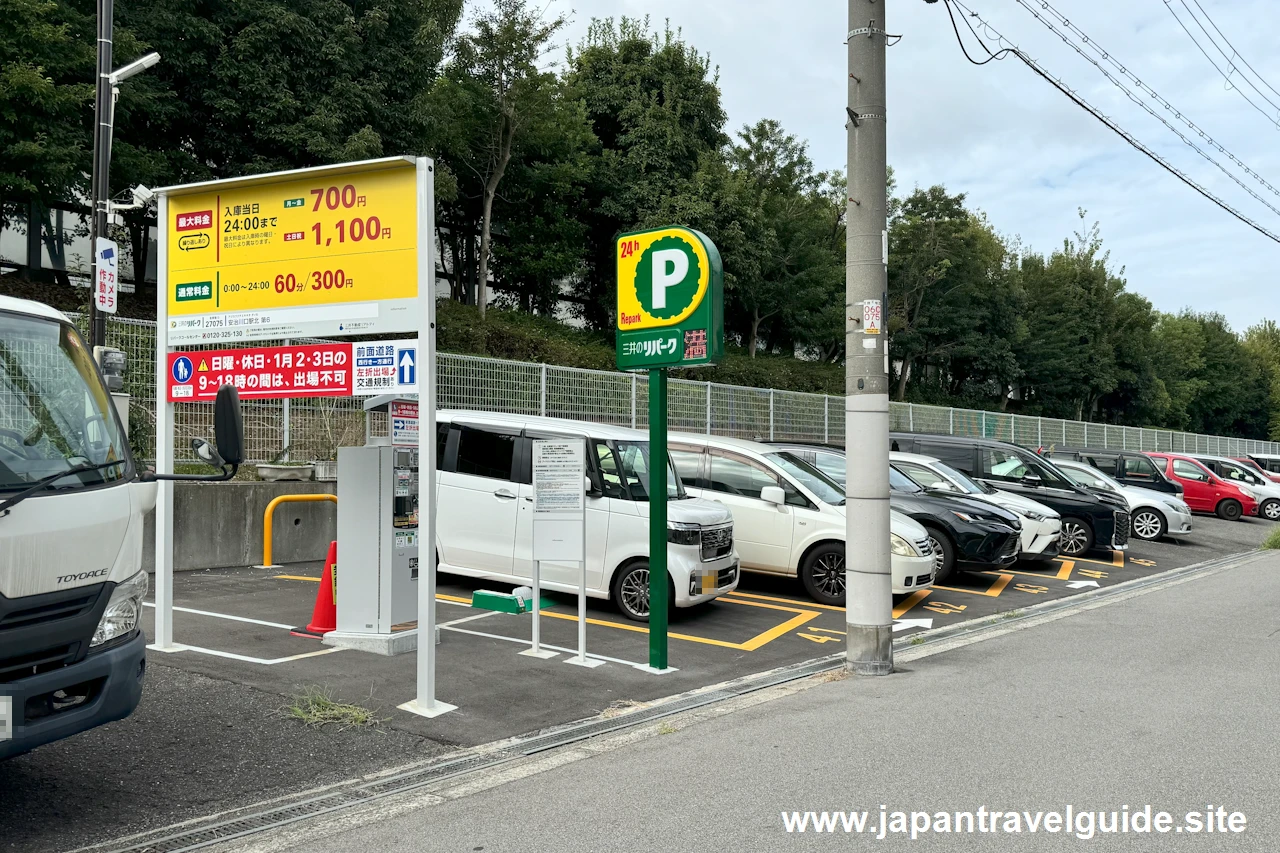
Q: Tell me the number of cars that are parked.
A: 11